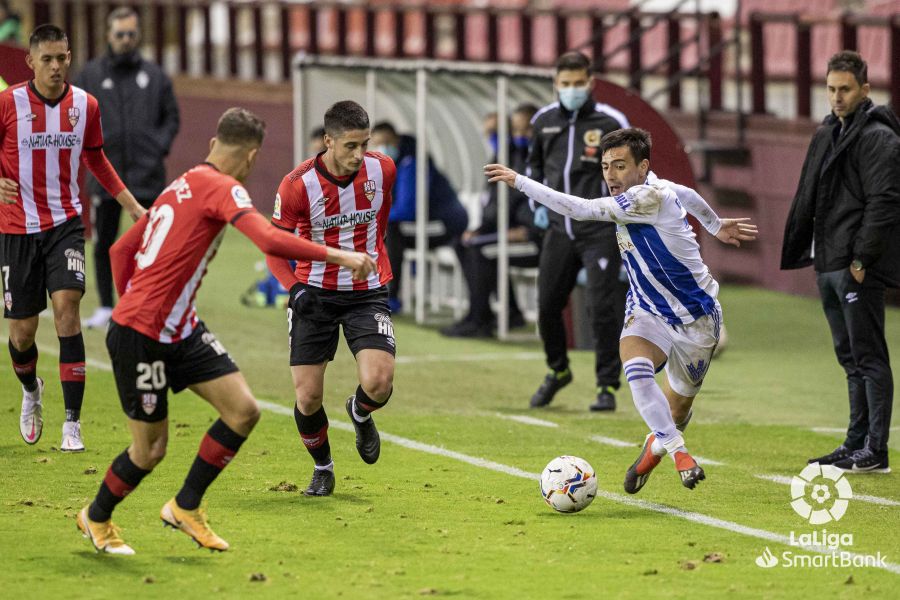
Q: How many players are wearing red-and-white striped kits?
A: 3